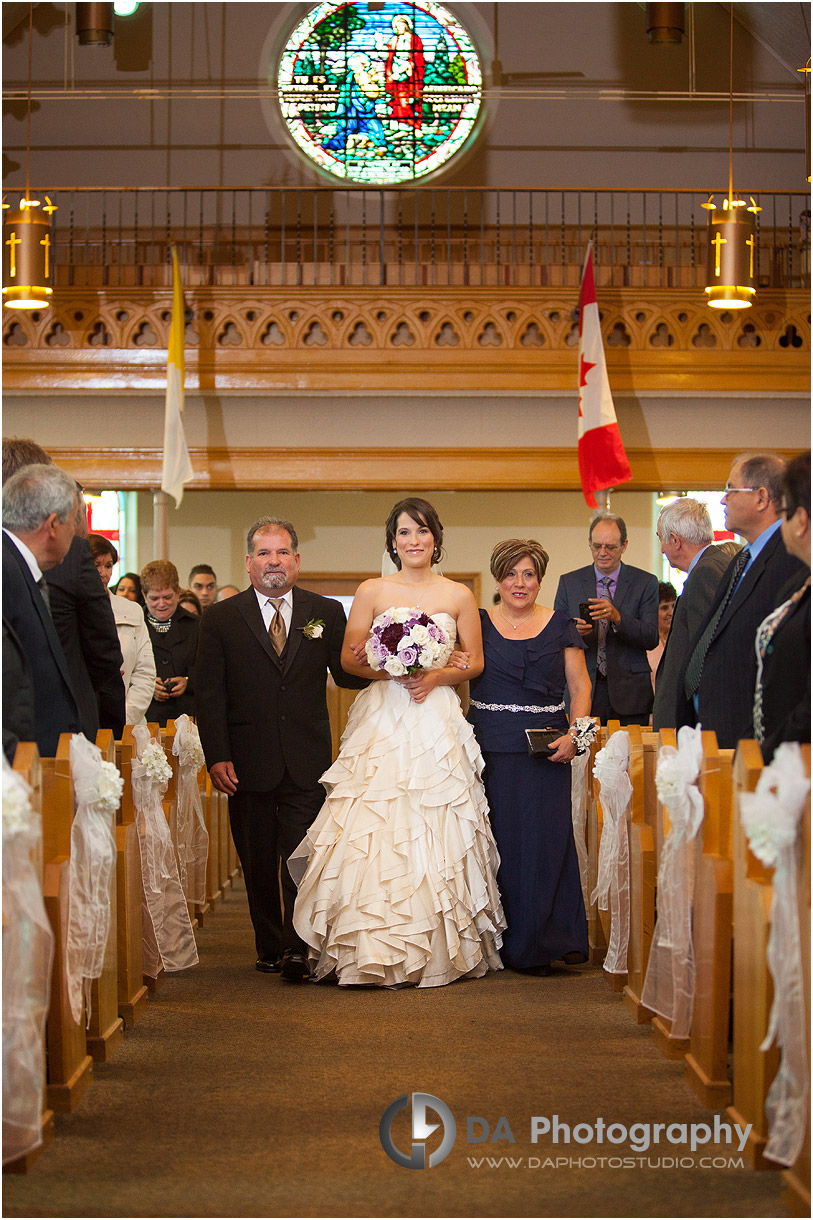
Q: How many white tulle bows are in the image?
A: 8